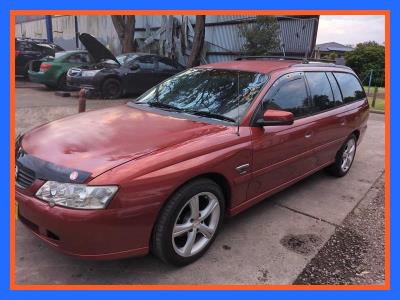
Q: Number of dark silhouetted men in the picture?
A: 0